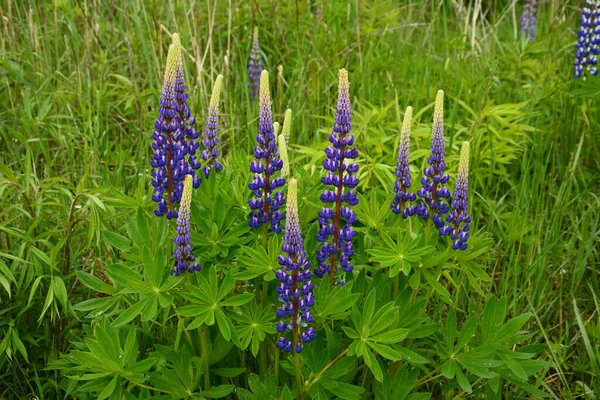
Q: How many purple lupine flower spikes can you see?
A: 13